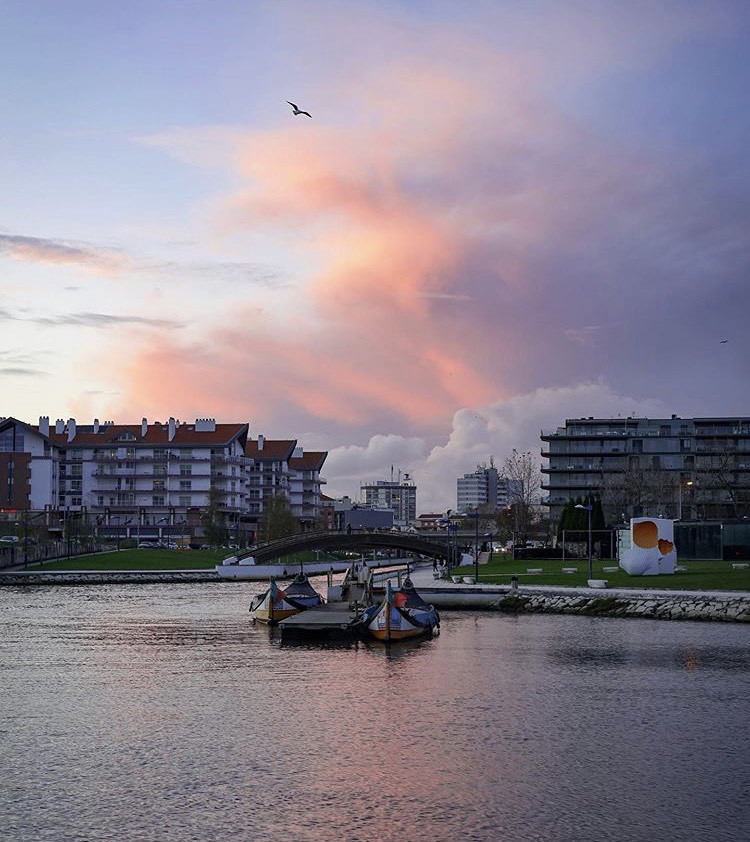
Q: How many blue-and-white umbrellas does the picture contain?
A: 0